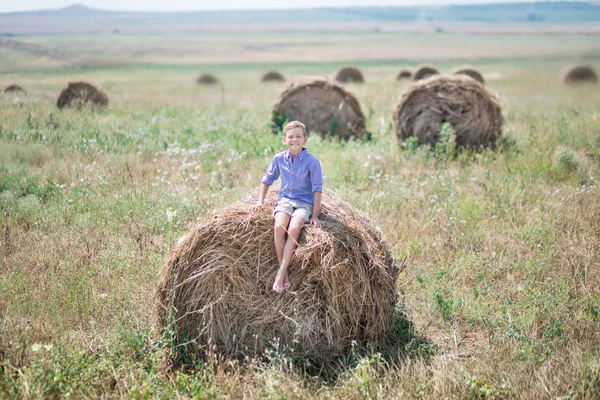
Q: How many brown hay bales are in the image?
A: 12